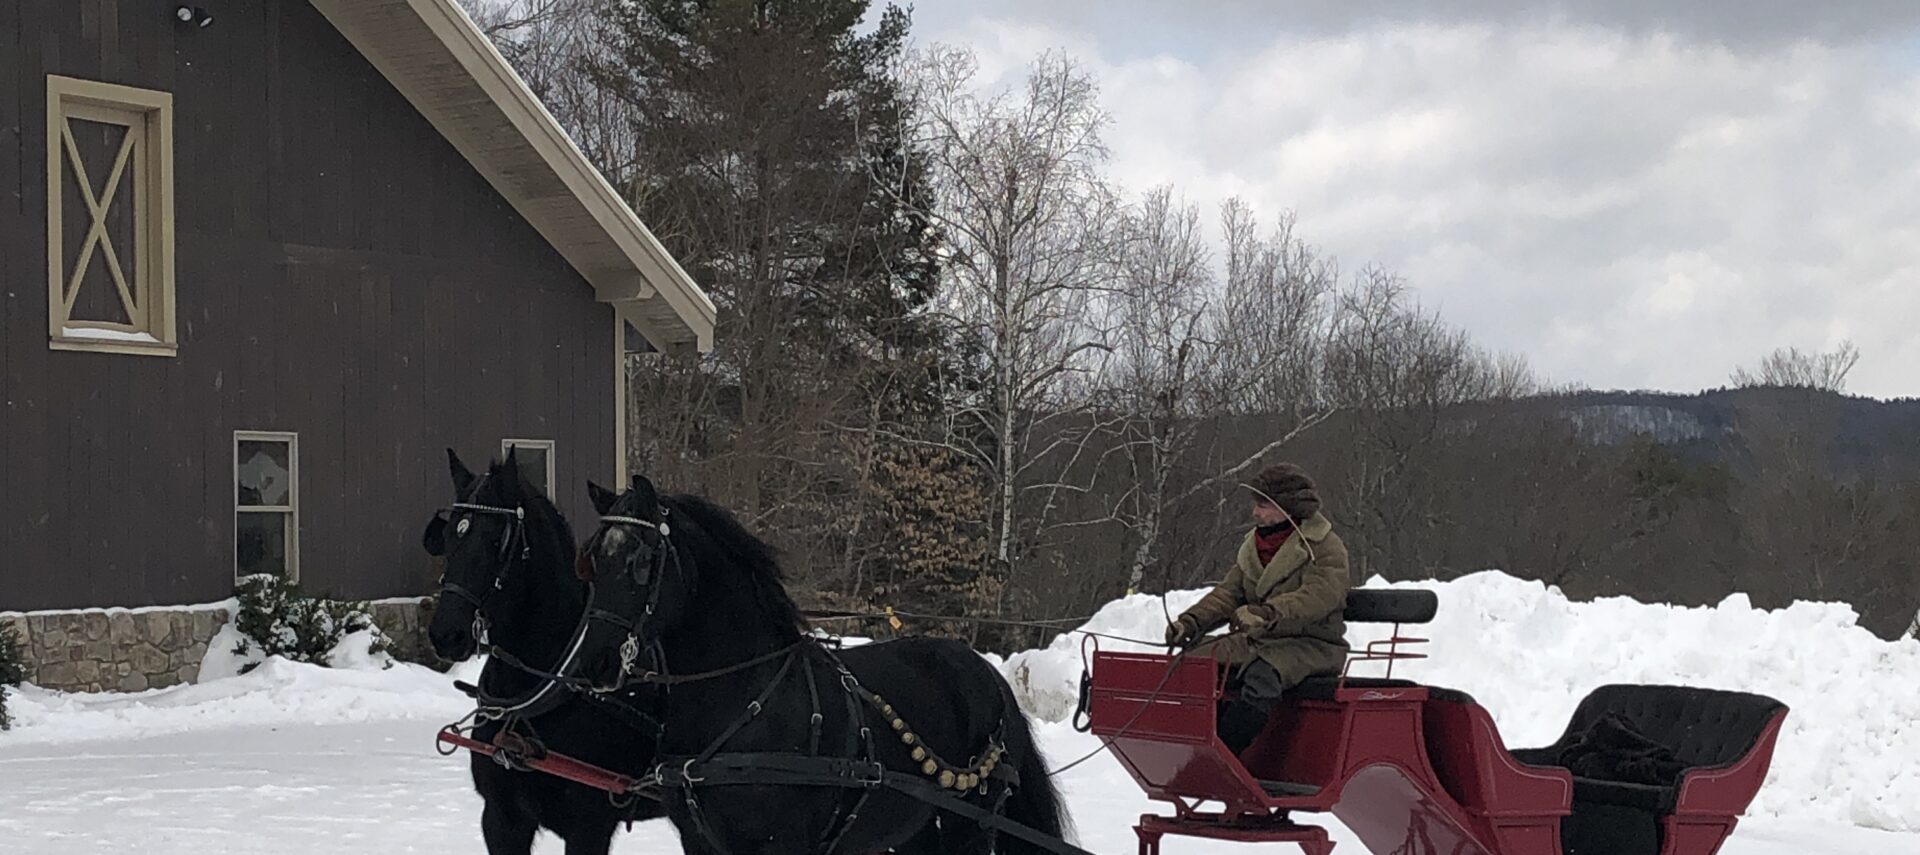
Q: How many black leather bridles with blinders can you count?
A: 2